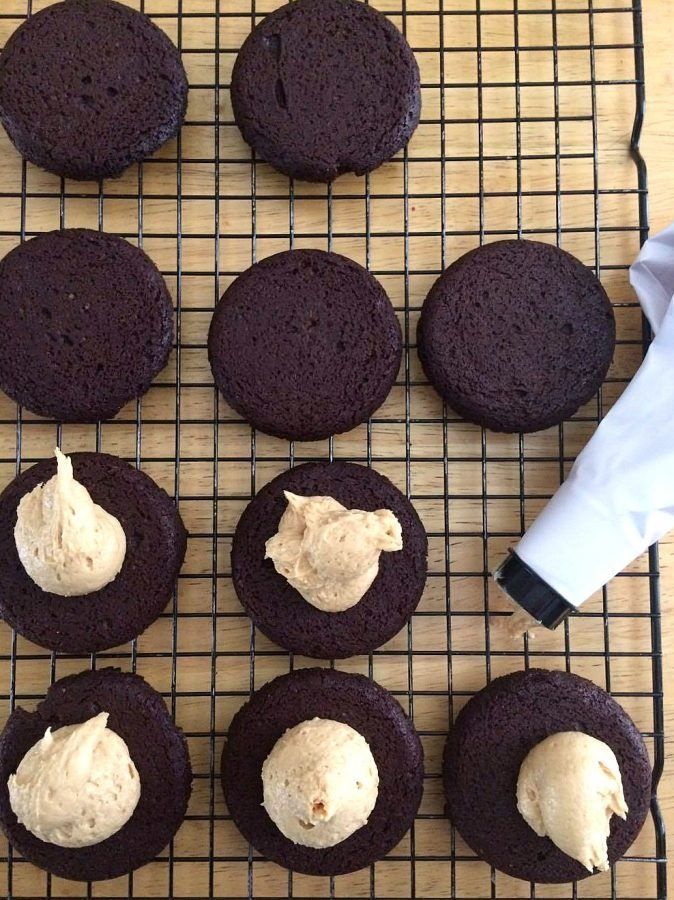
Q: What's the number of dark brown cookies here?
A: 10